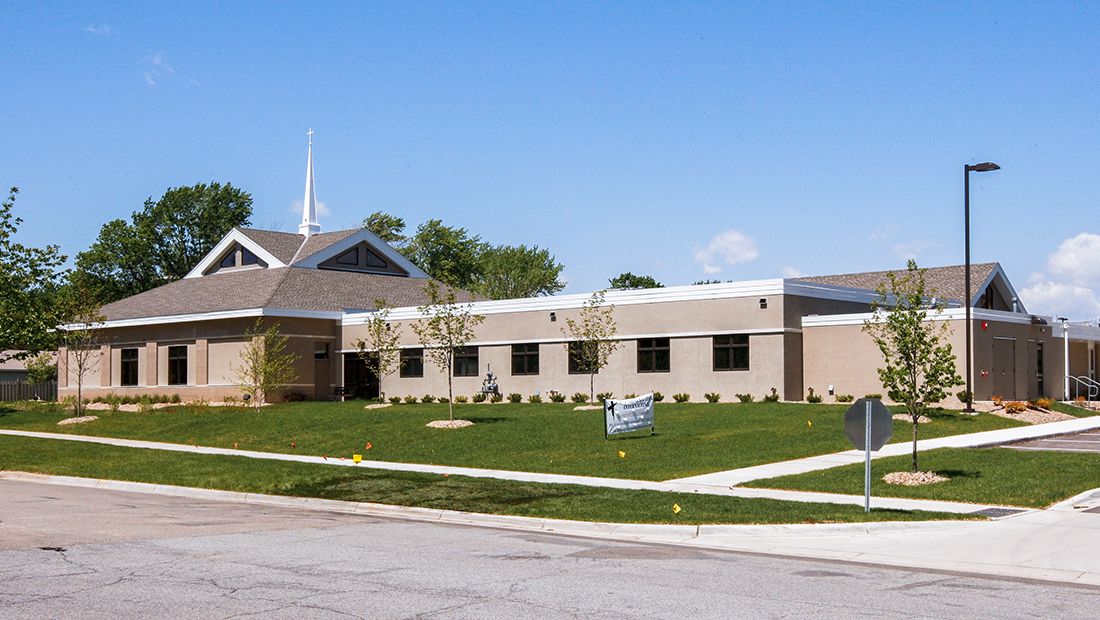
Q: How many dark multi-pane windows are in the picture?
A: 8